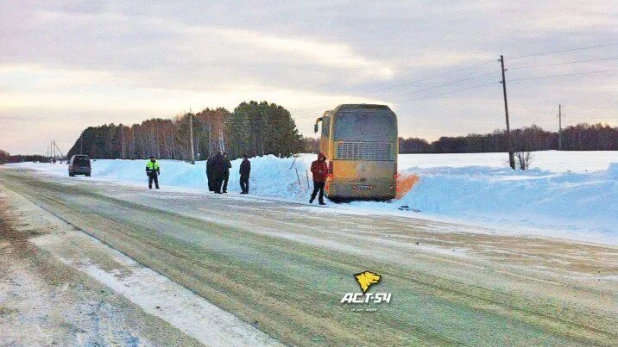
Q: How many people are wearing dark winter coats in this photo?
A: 4